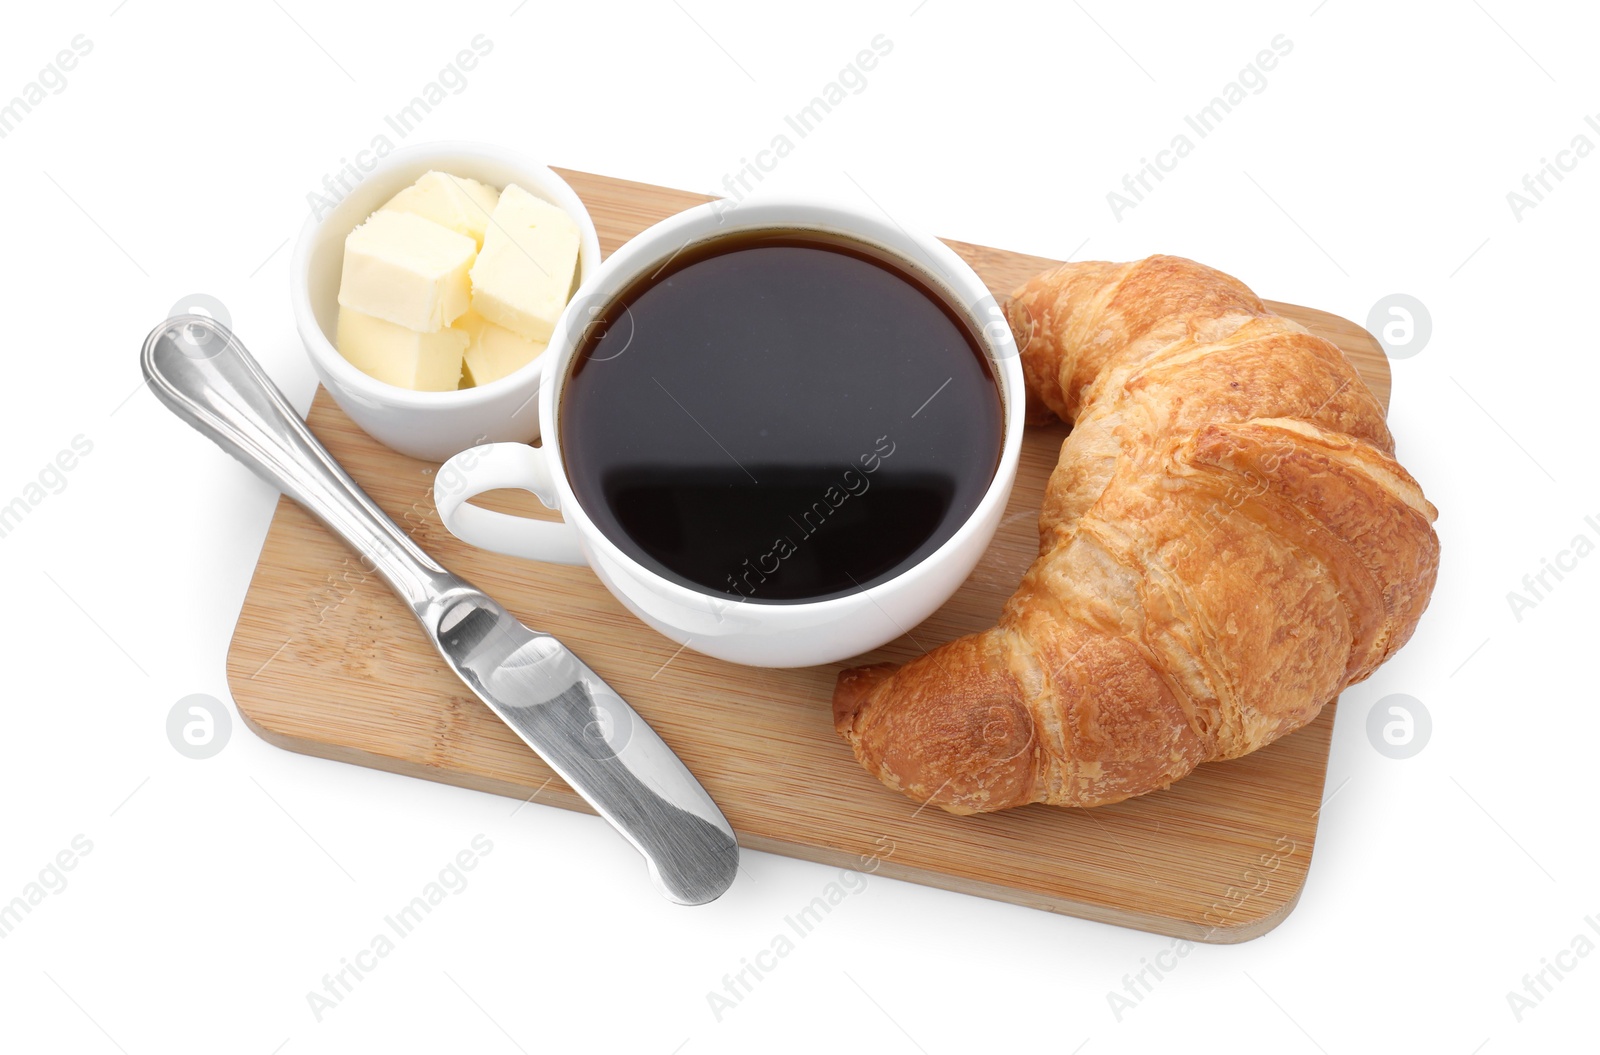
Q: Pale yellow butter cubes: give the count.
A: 5